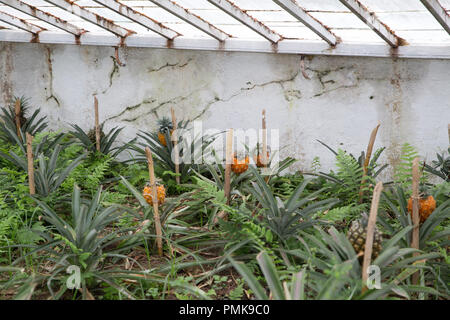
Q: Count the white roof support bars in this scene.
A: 9